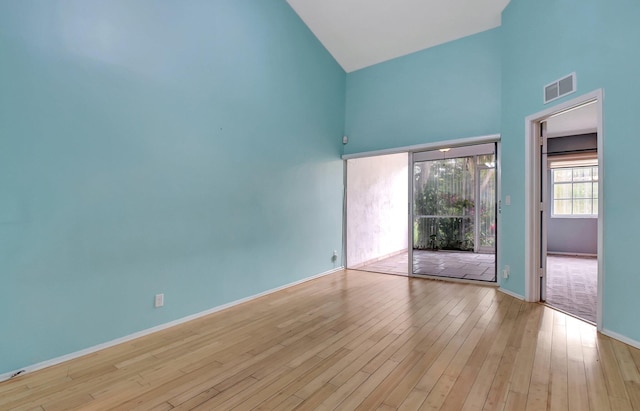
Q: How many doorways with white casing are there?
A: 1